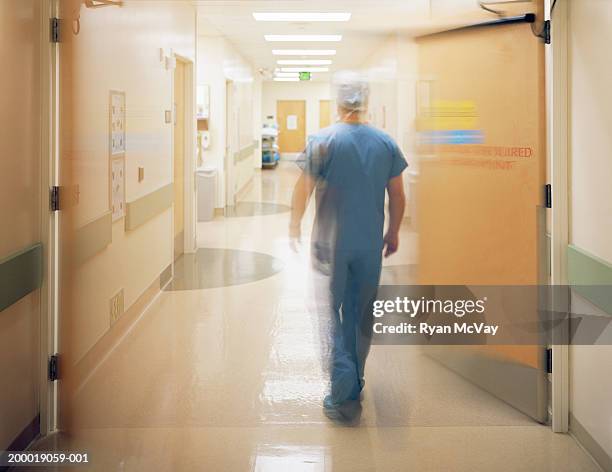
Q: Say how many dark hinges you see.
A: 6